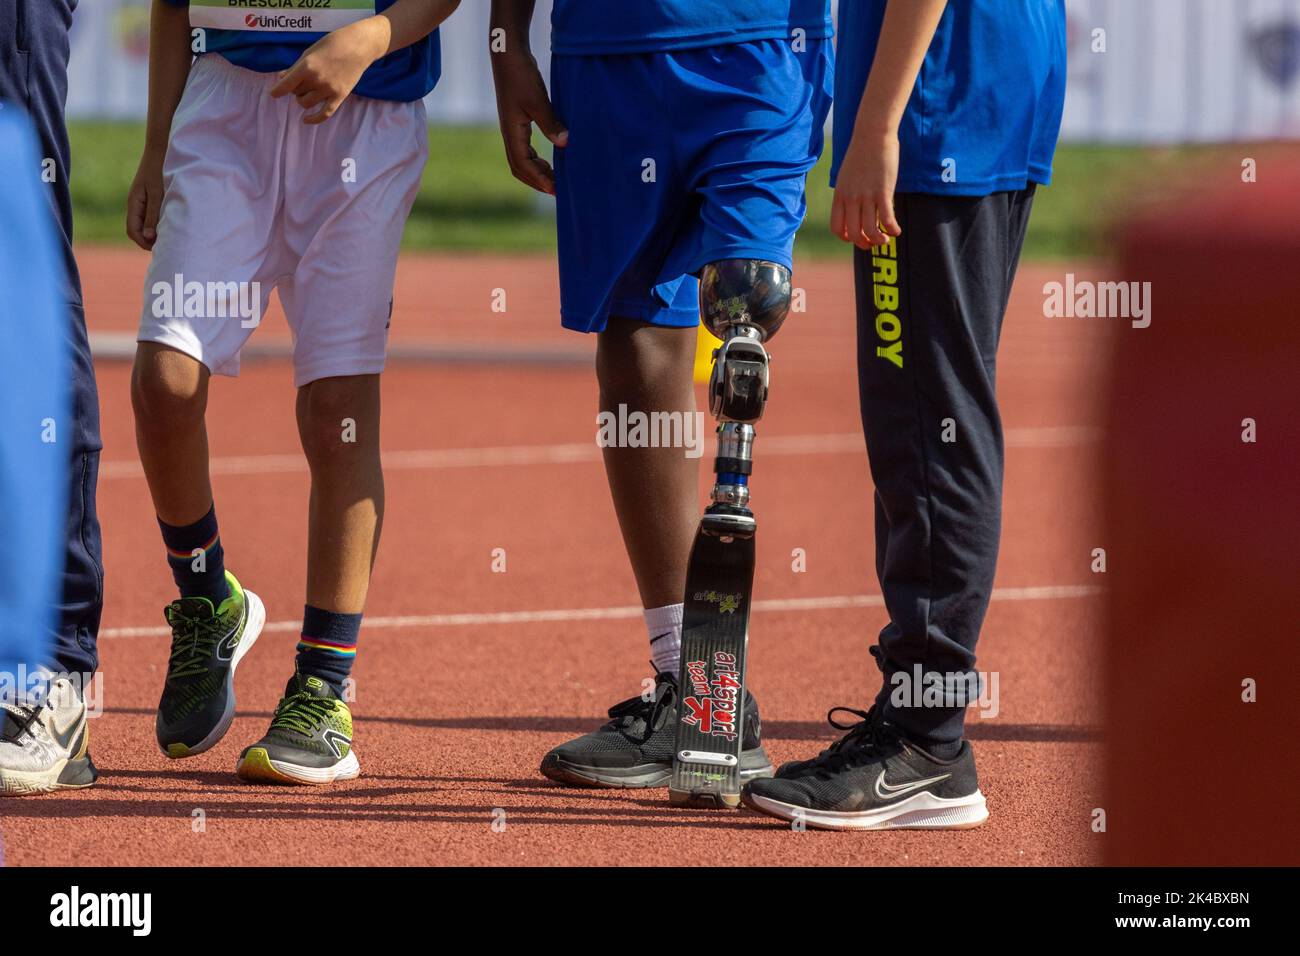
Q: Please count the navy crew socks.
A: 2